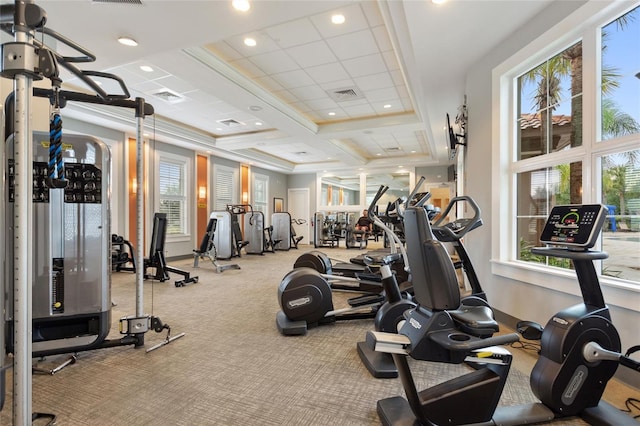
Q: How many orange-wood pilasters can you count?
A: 3